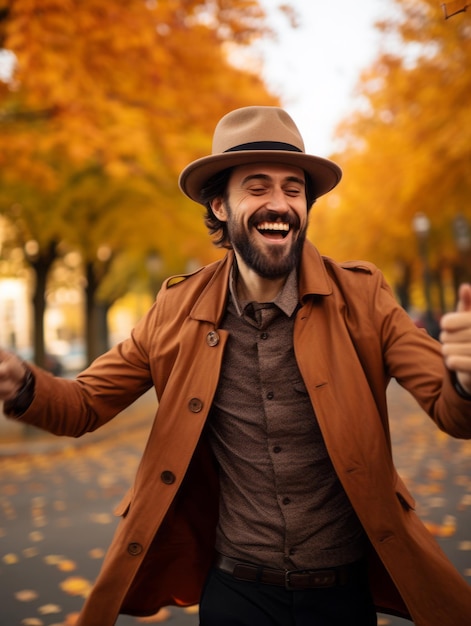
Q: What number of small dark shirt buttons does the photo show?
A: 5